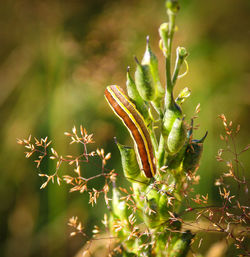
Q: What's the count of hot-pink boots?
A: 0